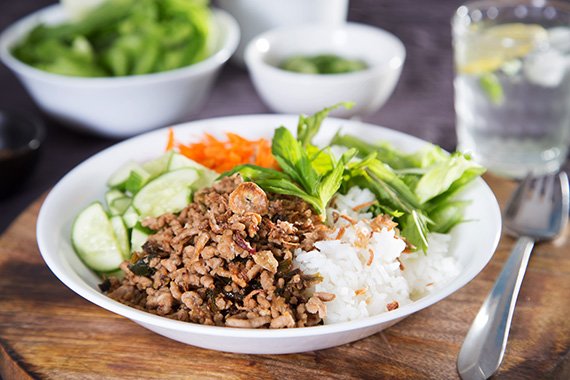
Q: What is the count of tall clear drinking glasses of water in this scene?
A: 1